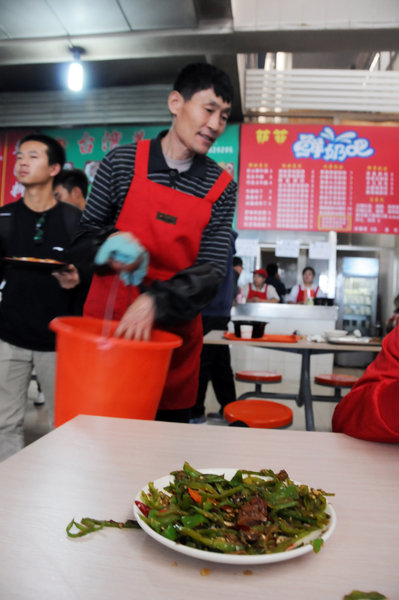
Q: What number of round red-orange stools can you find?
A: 3